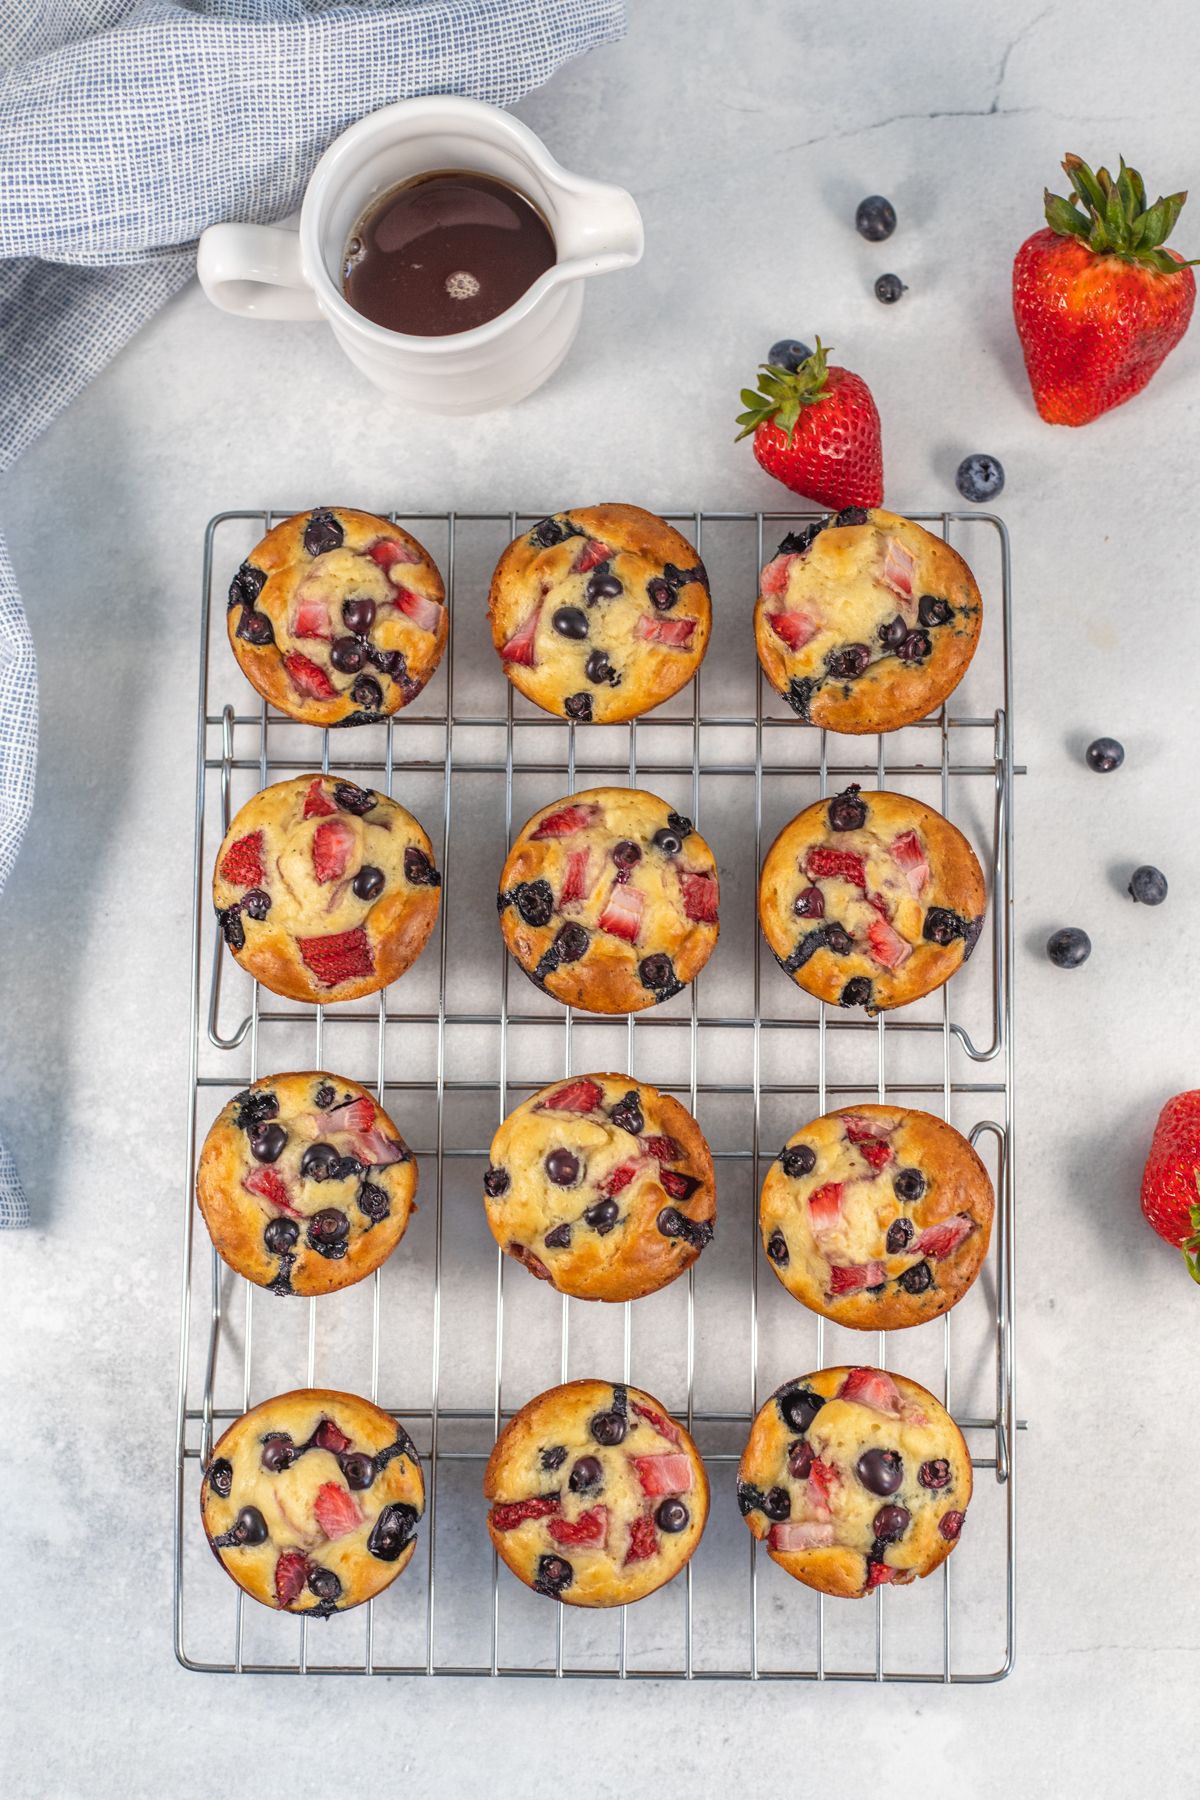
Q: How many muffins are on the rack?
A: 12